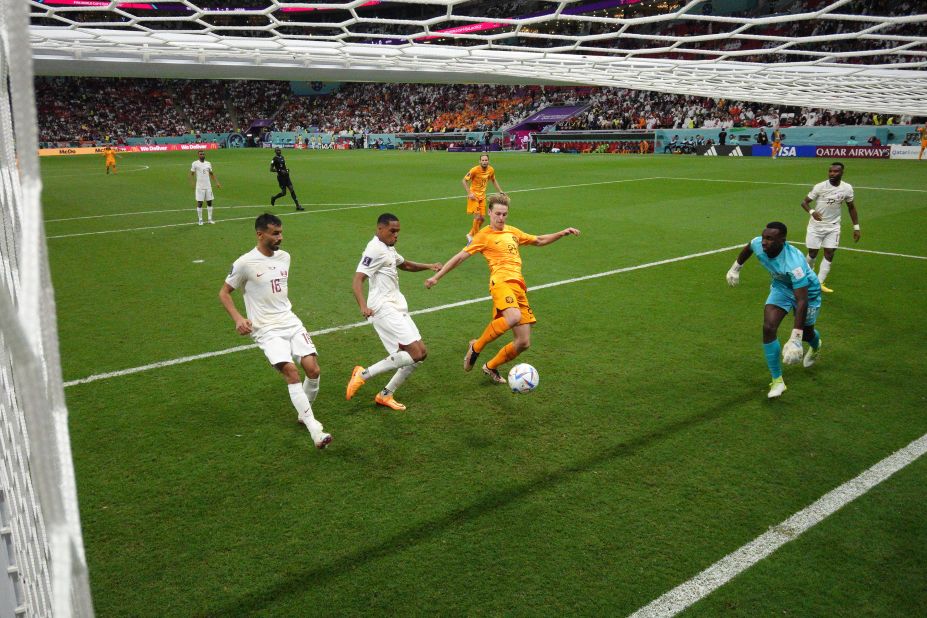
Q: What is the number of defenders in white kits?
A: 4